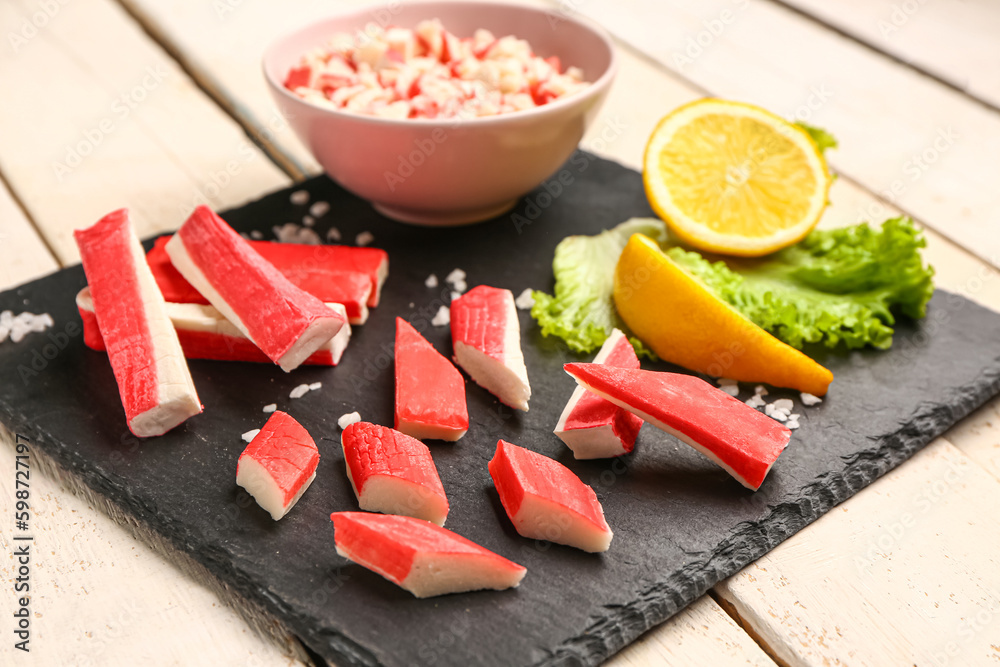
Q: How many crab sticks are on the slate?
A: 13